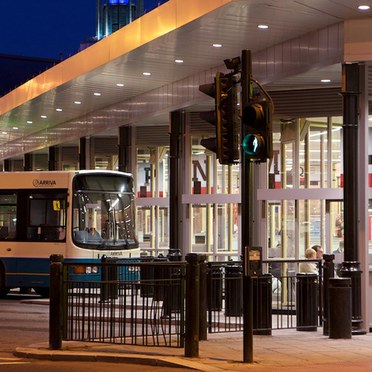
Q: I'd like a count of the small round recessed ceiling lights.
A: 14